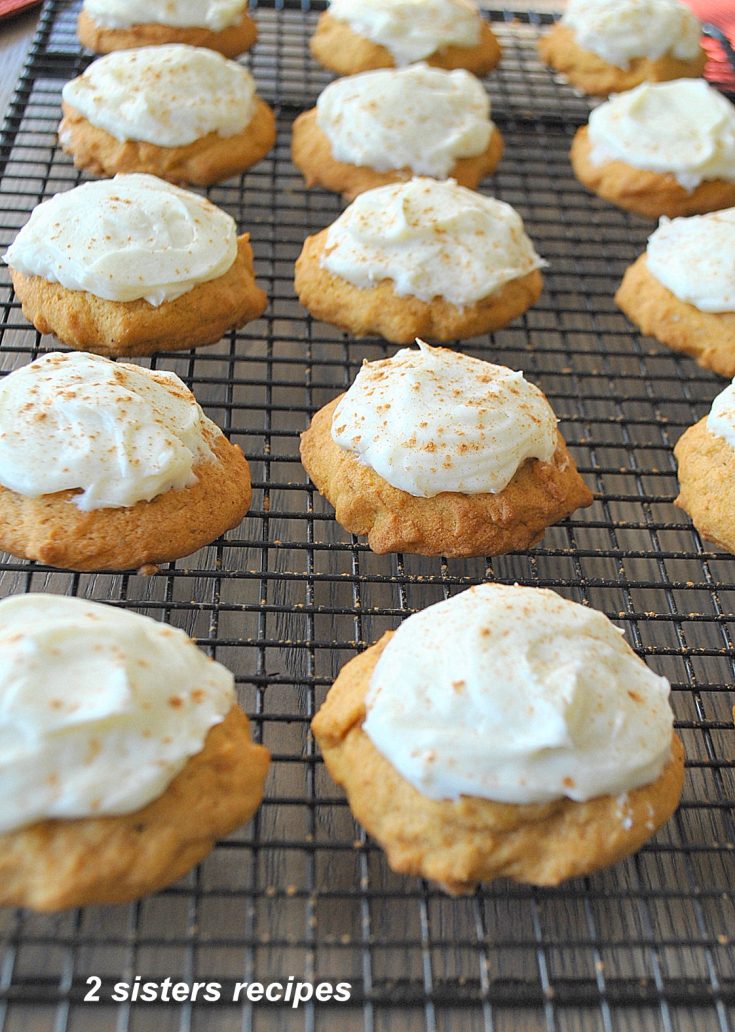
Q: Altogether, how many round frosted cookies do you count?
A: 14